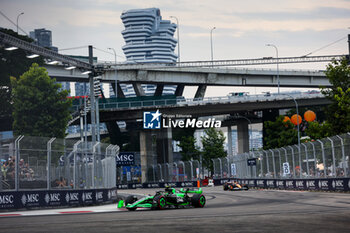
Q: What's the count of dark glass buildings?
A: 1